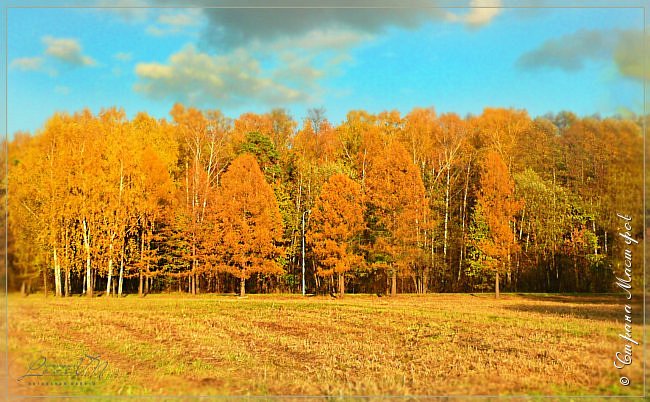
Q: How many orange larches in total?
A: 4